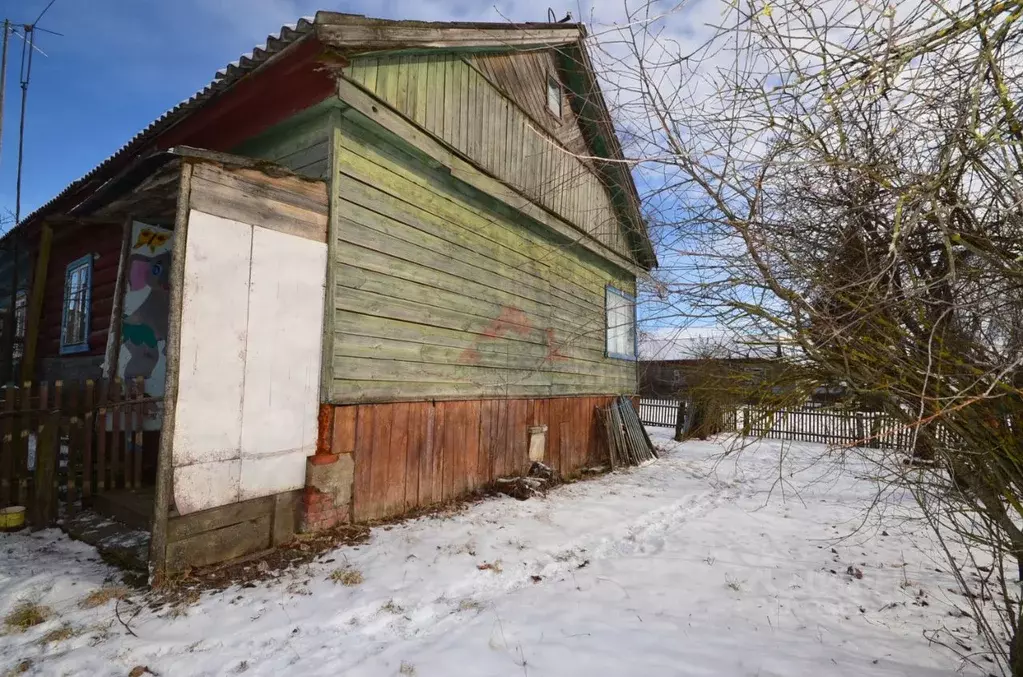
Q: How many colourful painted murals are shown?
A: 1